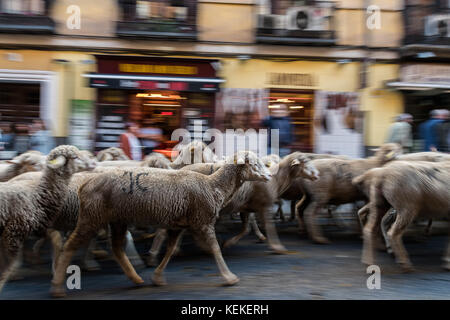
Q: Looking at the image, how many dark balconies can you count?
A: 4